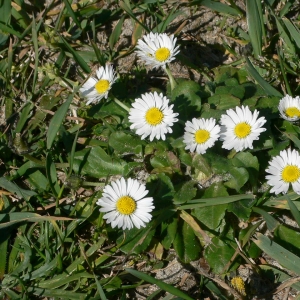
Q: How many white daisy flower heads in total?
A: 8